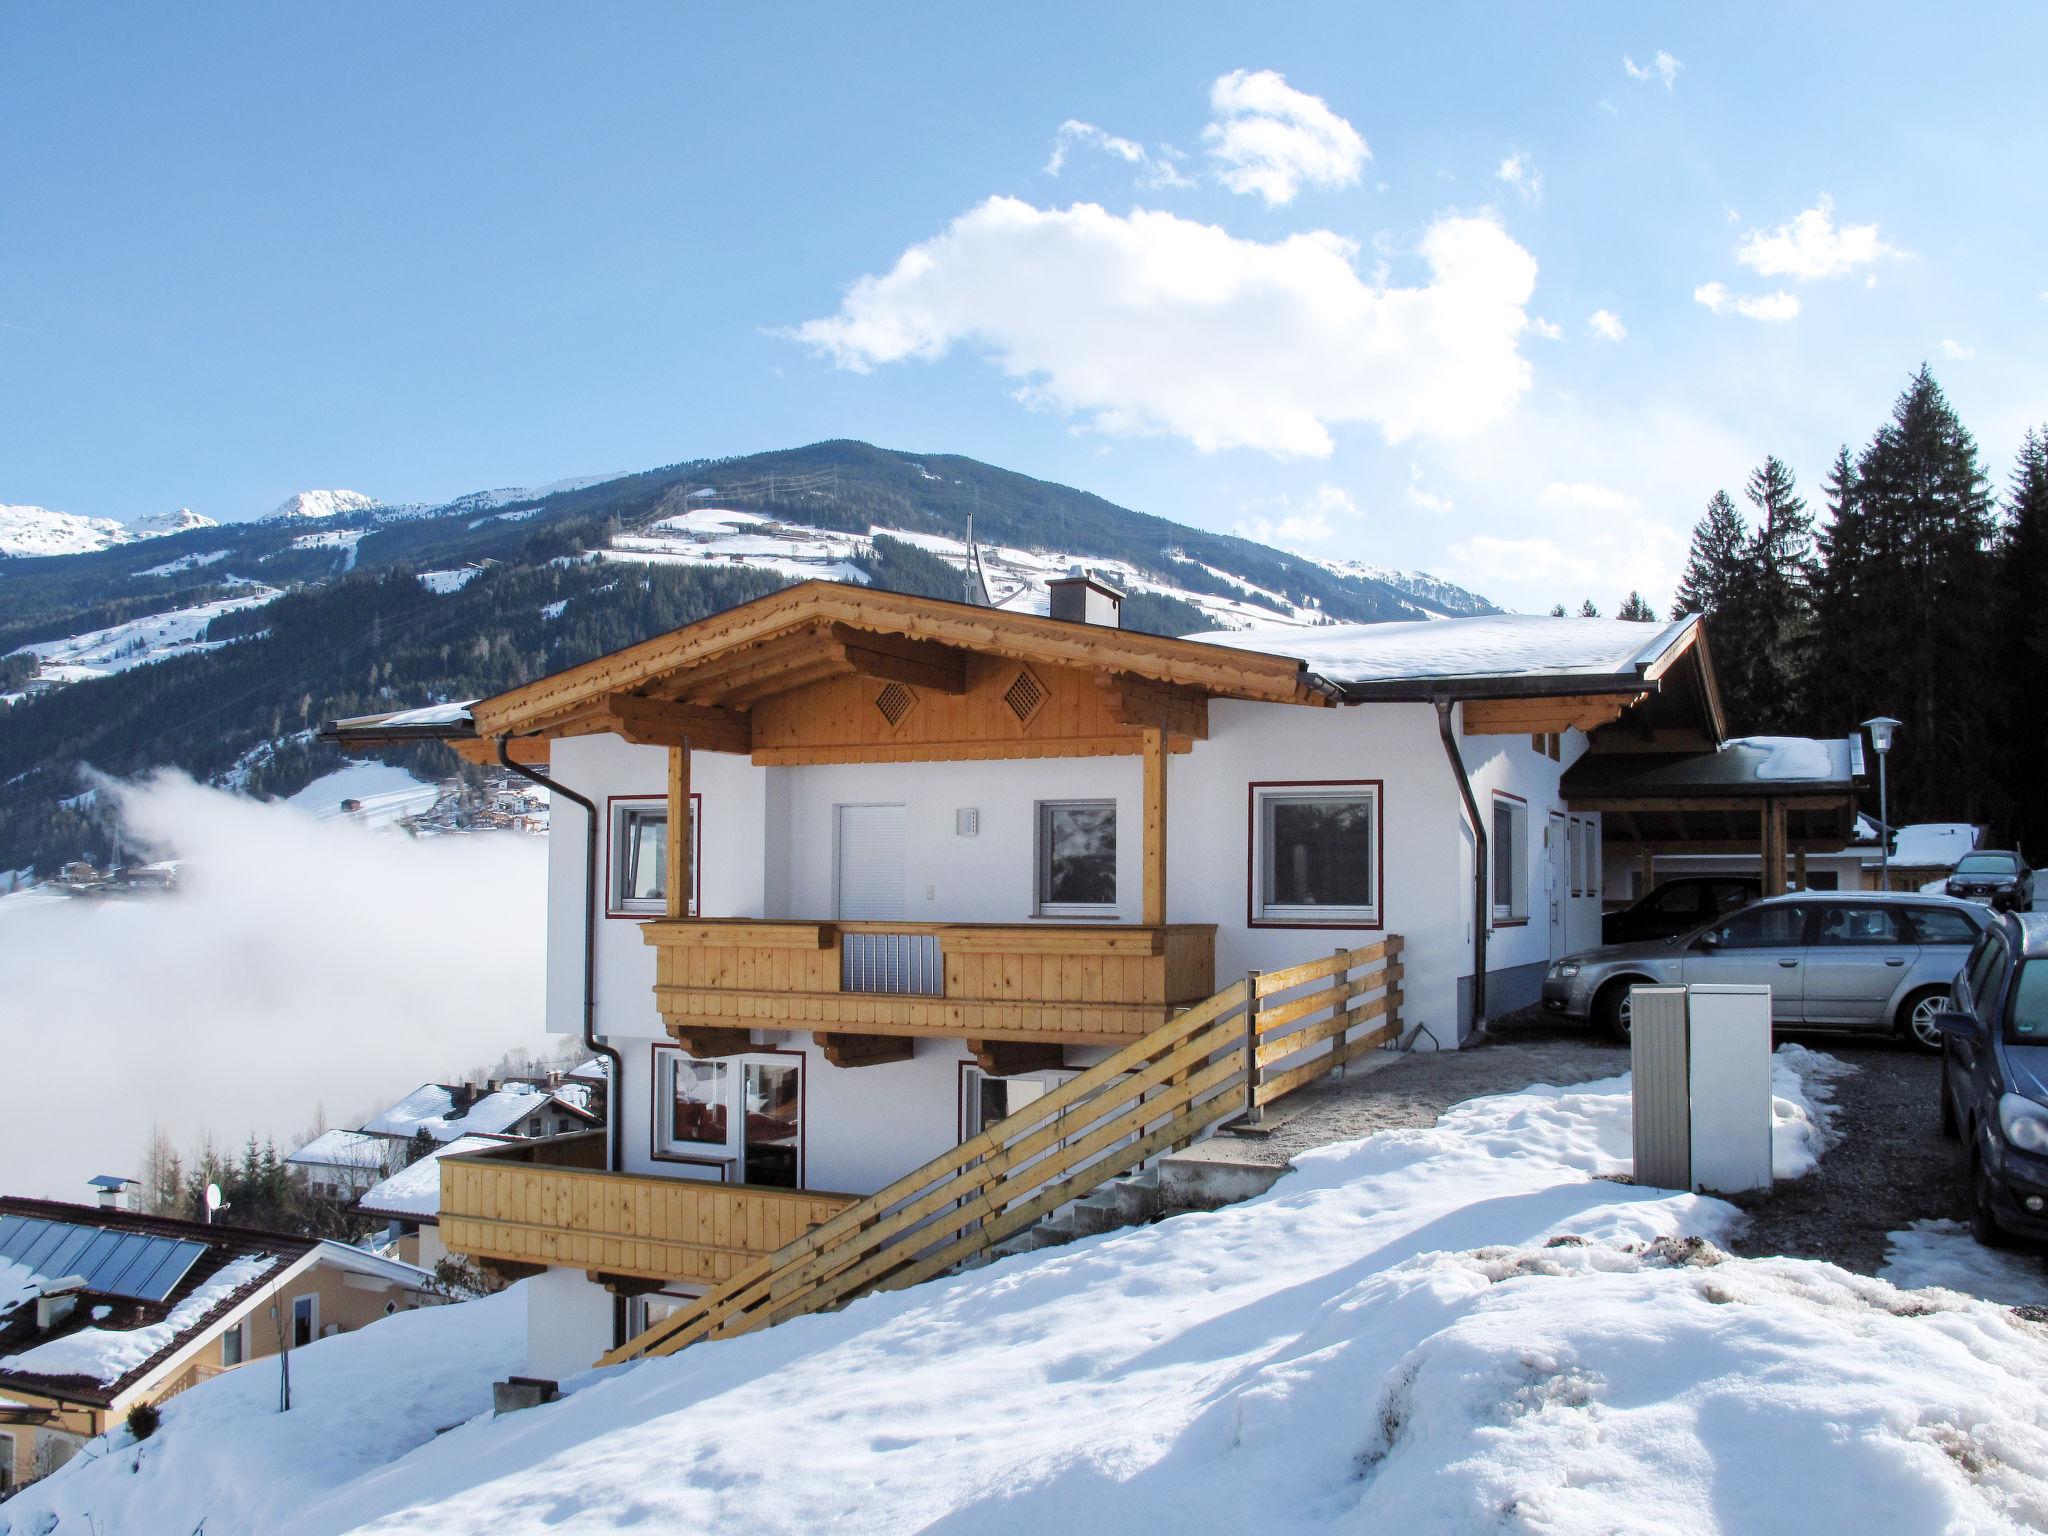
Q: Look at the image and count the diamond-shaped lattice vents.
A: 2